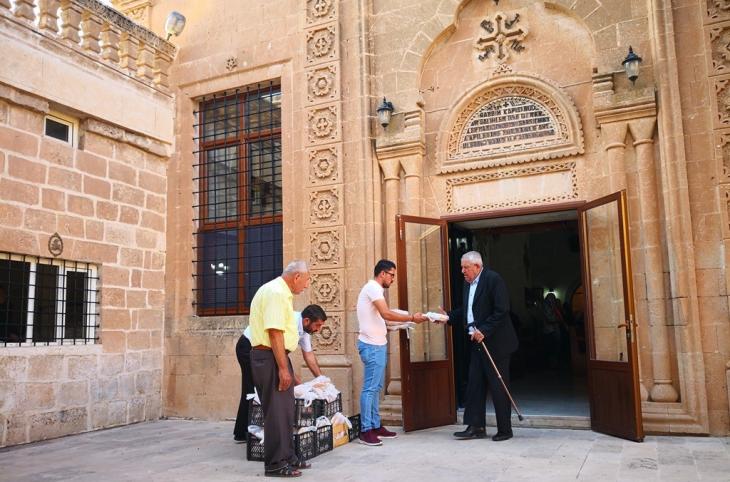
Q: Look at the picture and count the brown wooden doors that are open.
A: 2